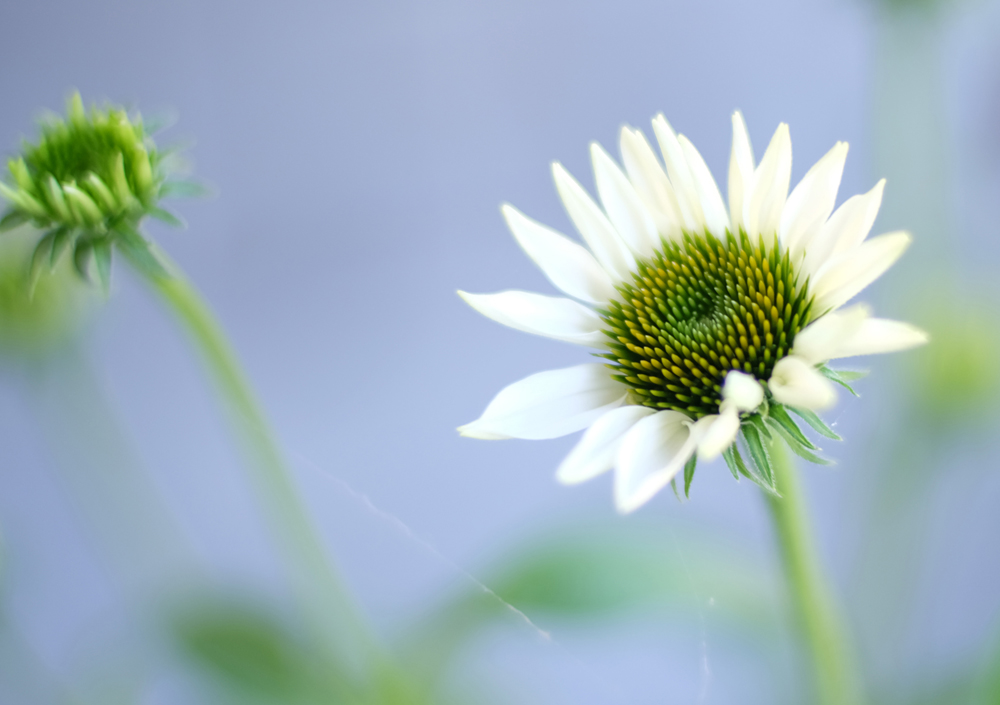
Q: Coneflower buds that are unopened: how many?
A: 1